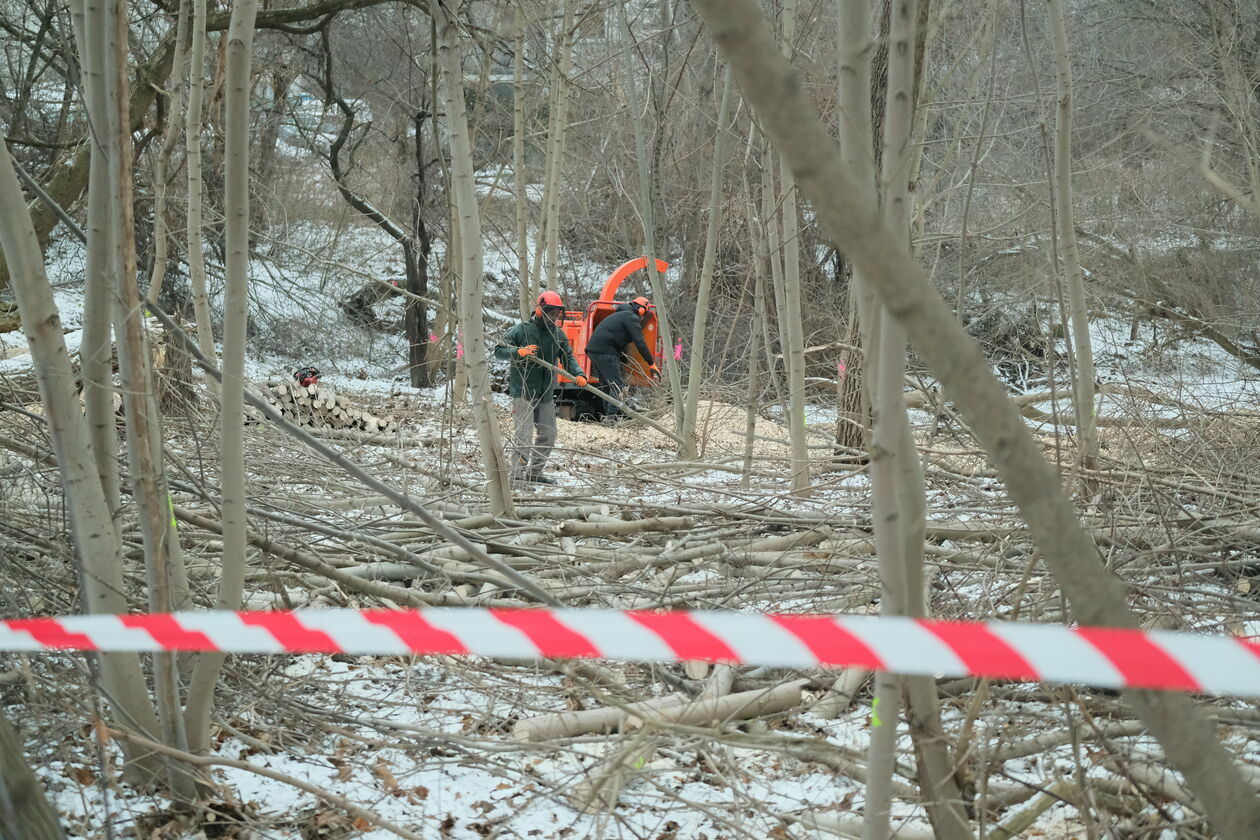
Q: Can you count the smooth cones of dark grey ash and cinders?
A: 0